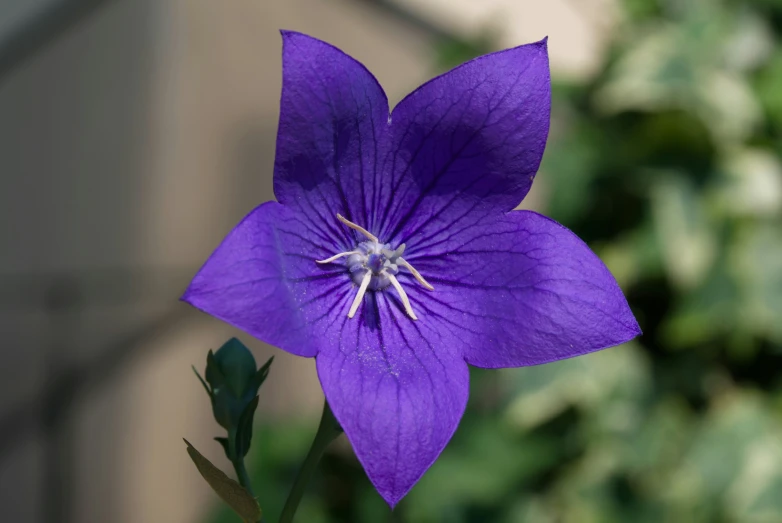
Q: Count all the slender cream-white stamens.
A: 5